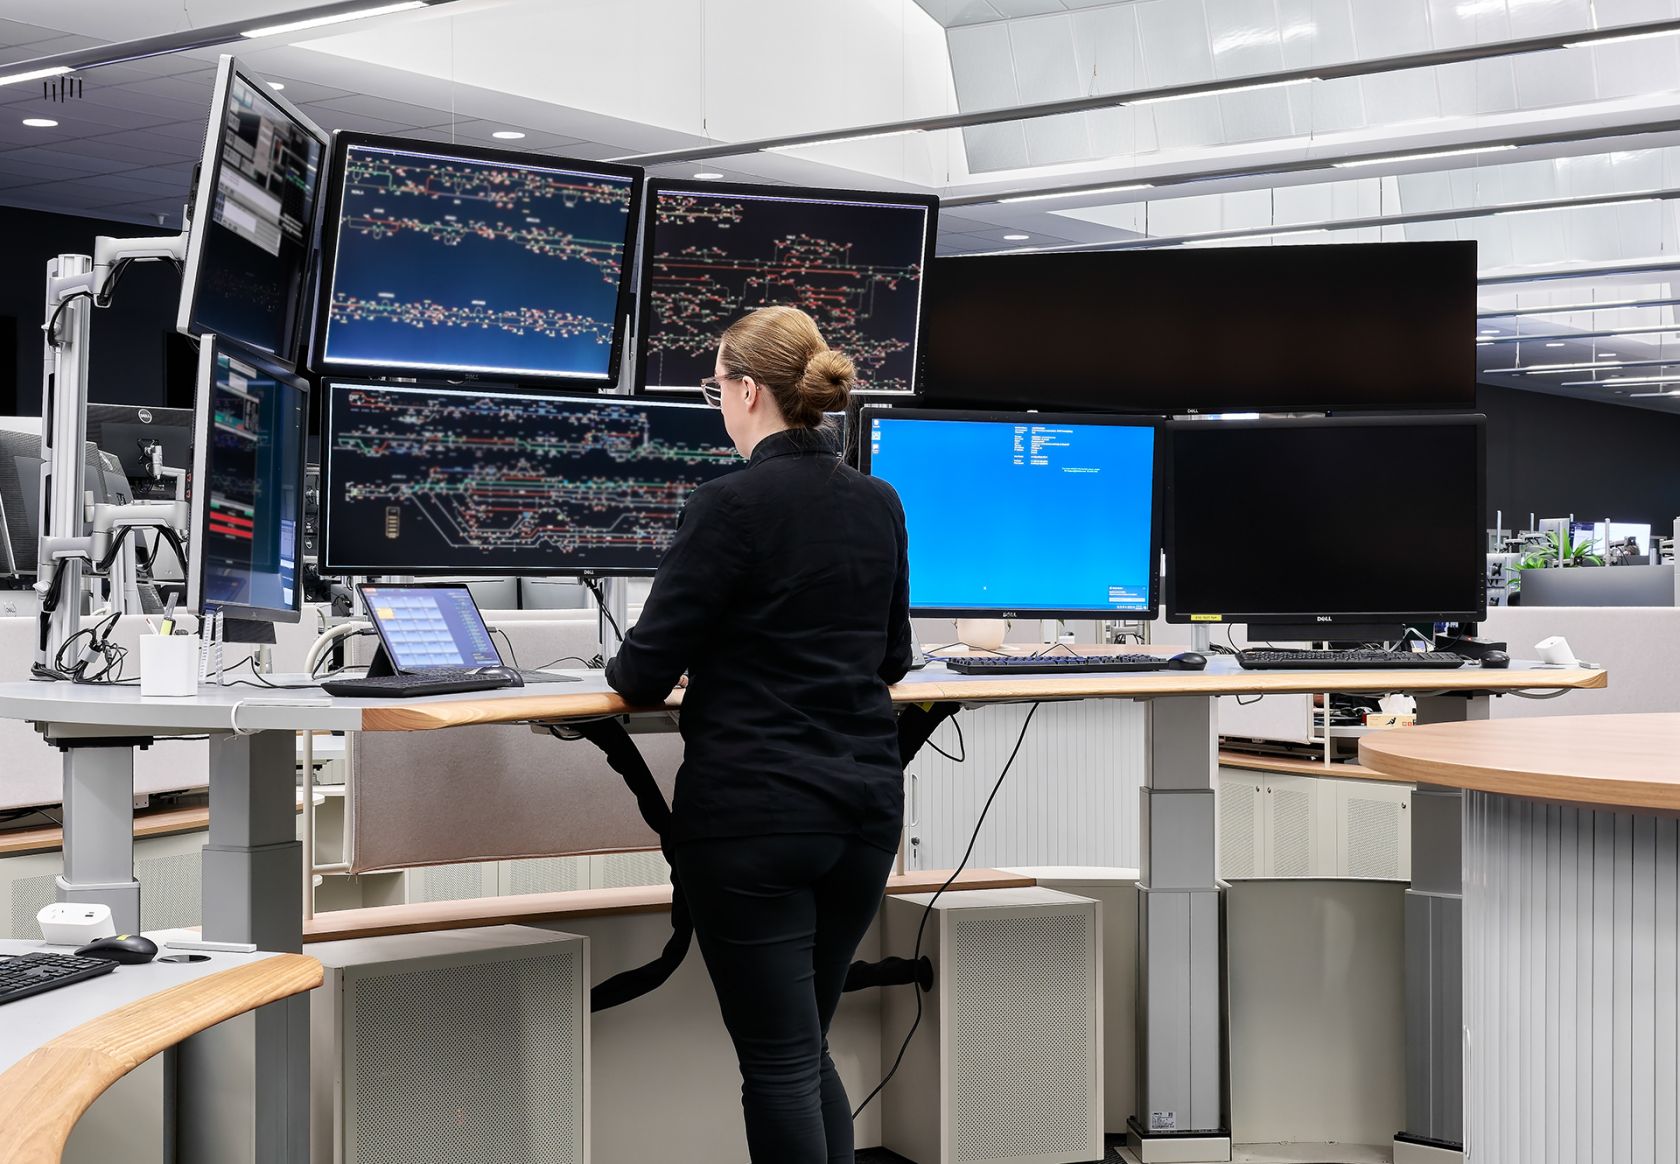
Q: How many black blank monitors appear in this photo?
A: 2